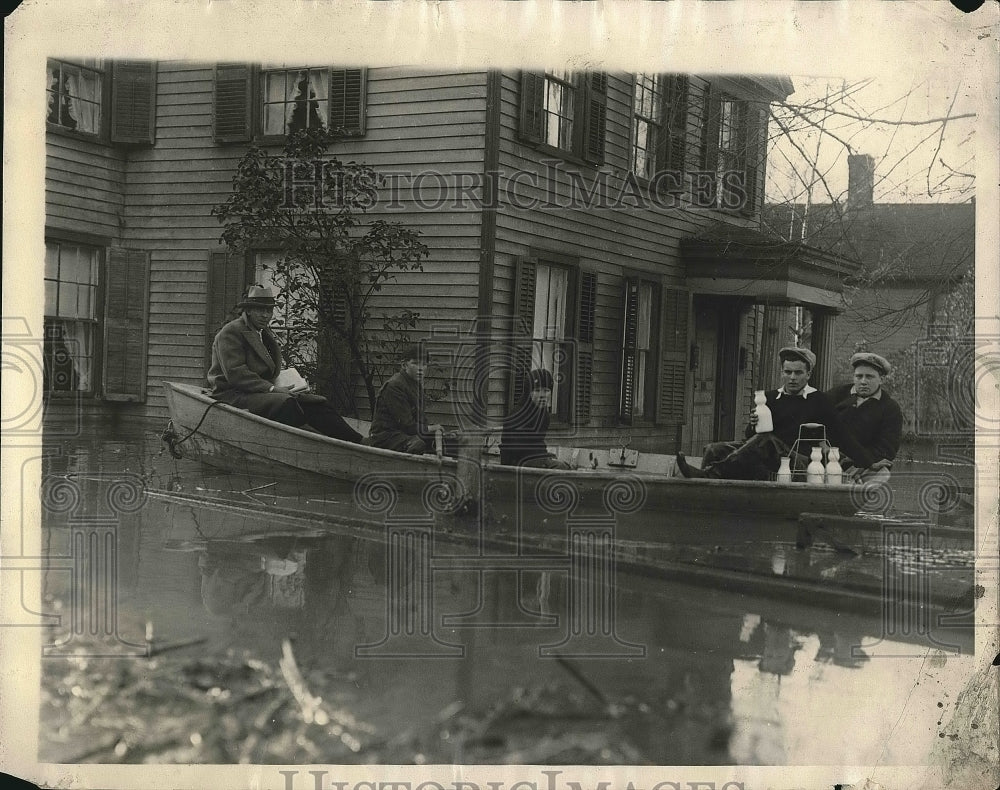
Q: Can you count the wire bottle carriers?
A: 1